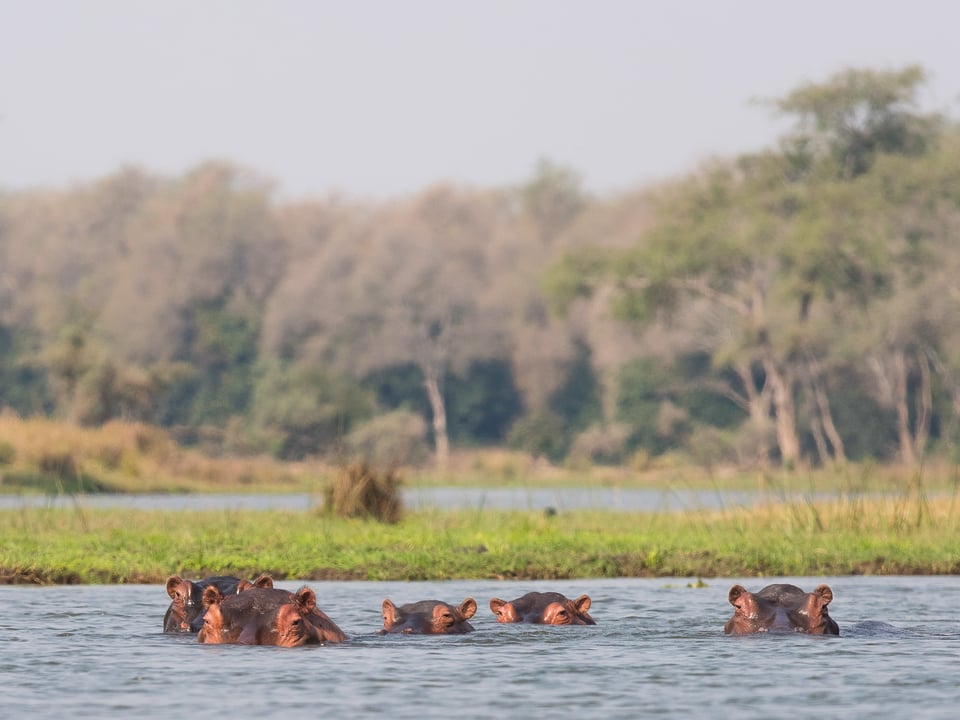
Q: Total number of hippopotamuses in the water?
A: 5